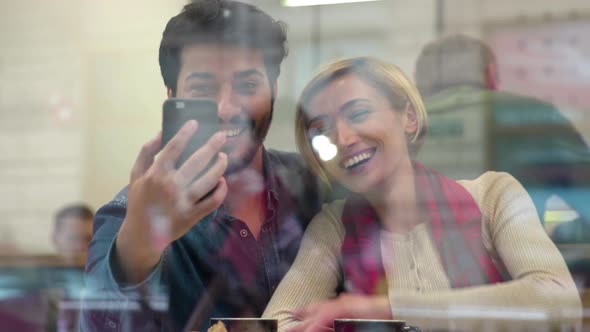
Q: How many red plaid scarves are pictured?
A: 1